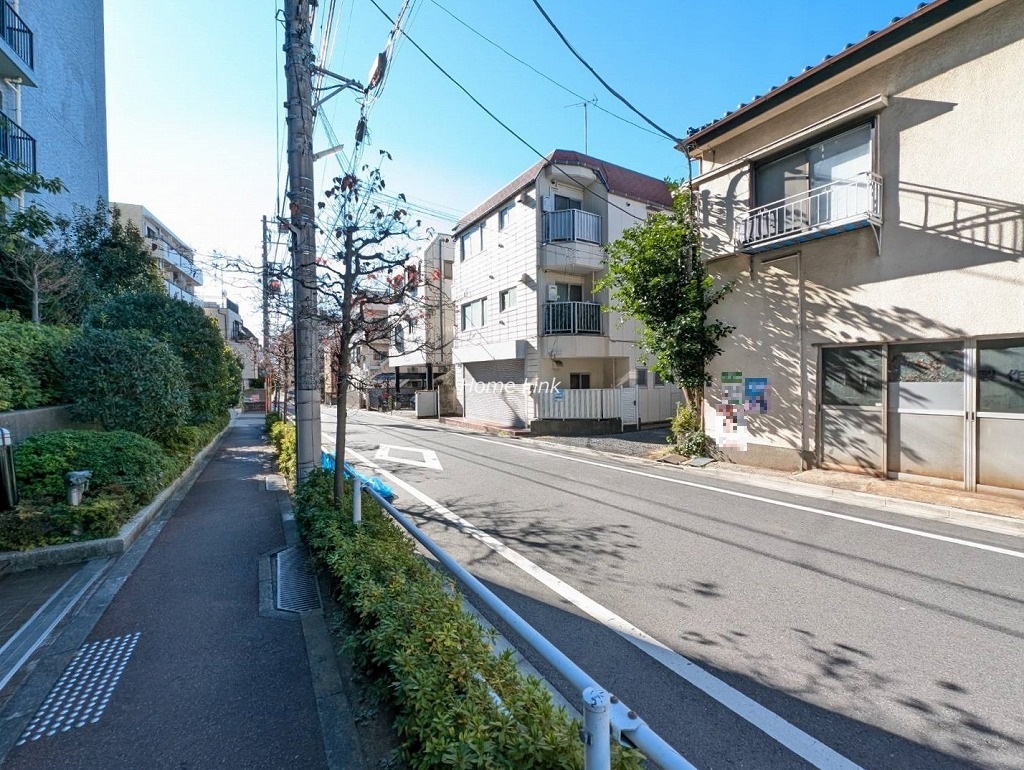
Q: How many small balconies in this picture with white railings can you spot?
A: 3